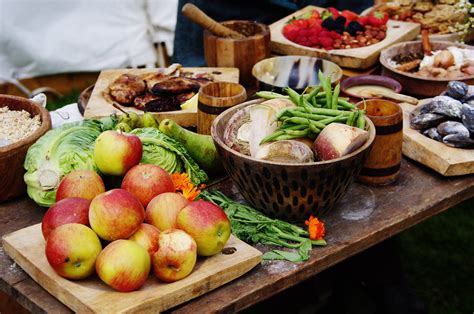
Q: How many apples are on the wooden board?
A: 11